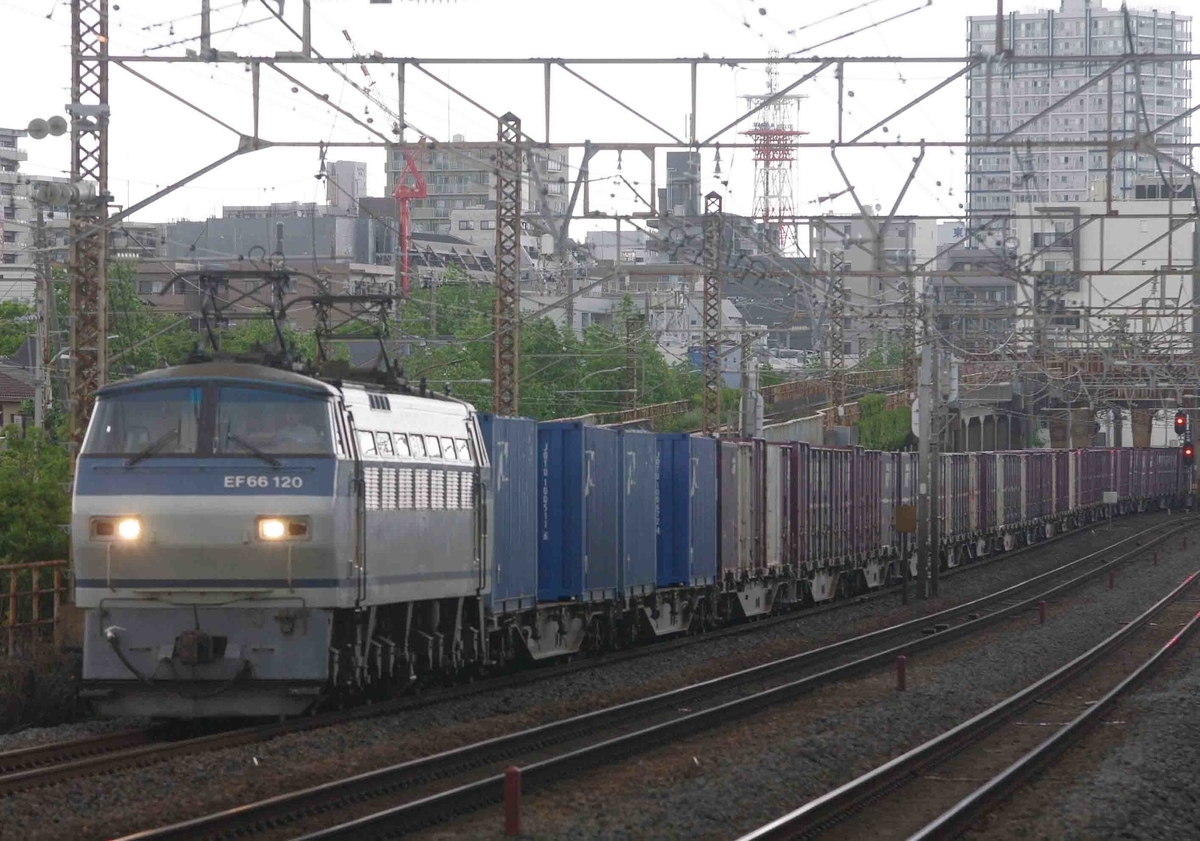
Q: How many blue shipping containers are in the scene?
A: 4